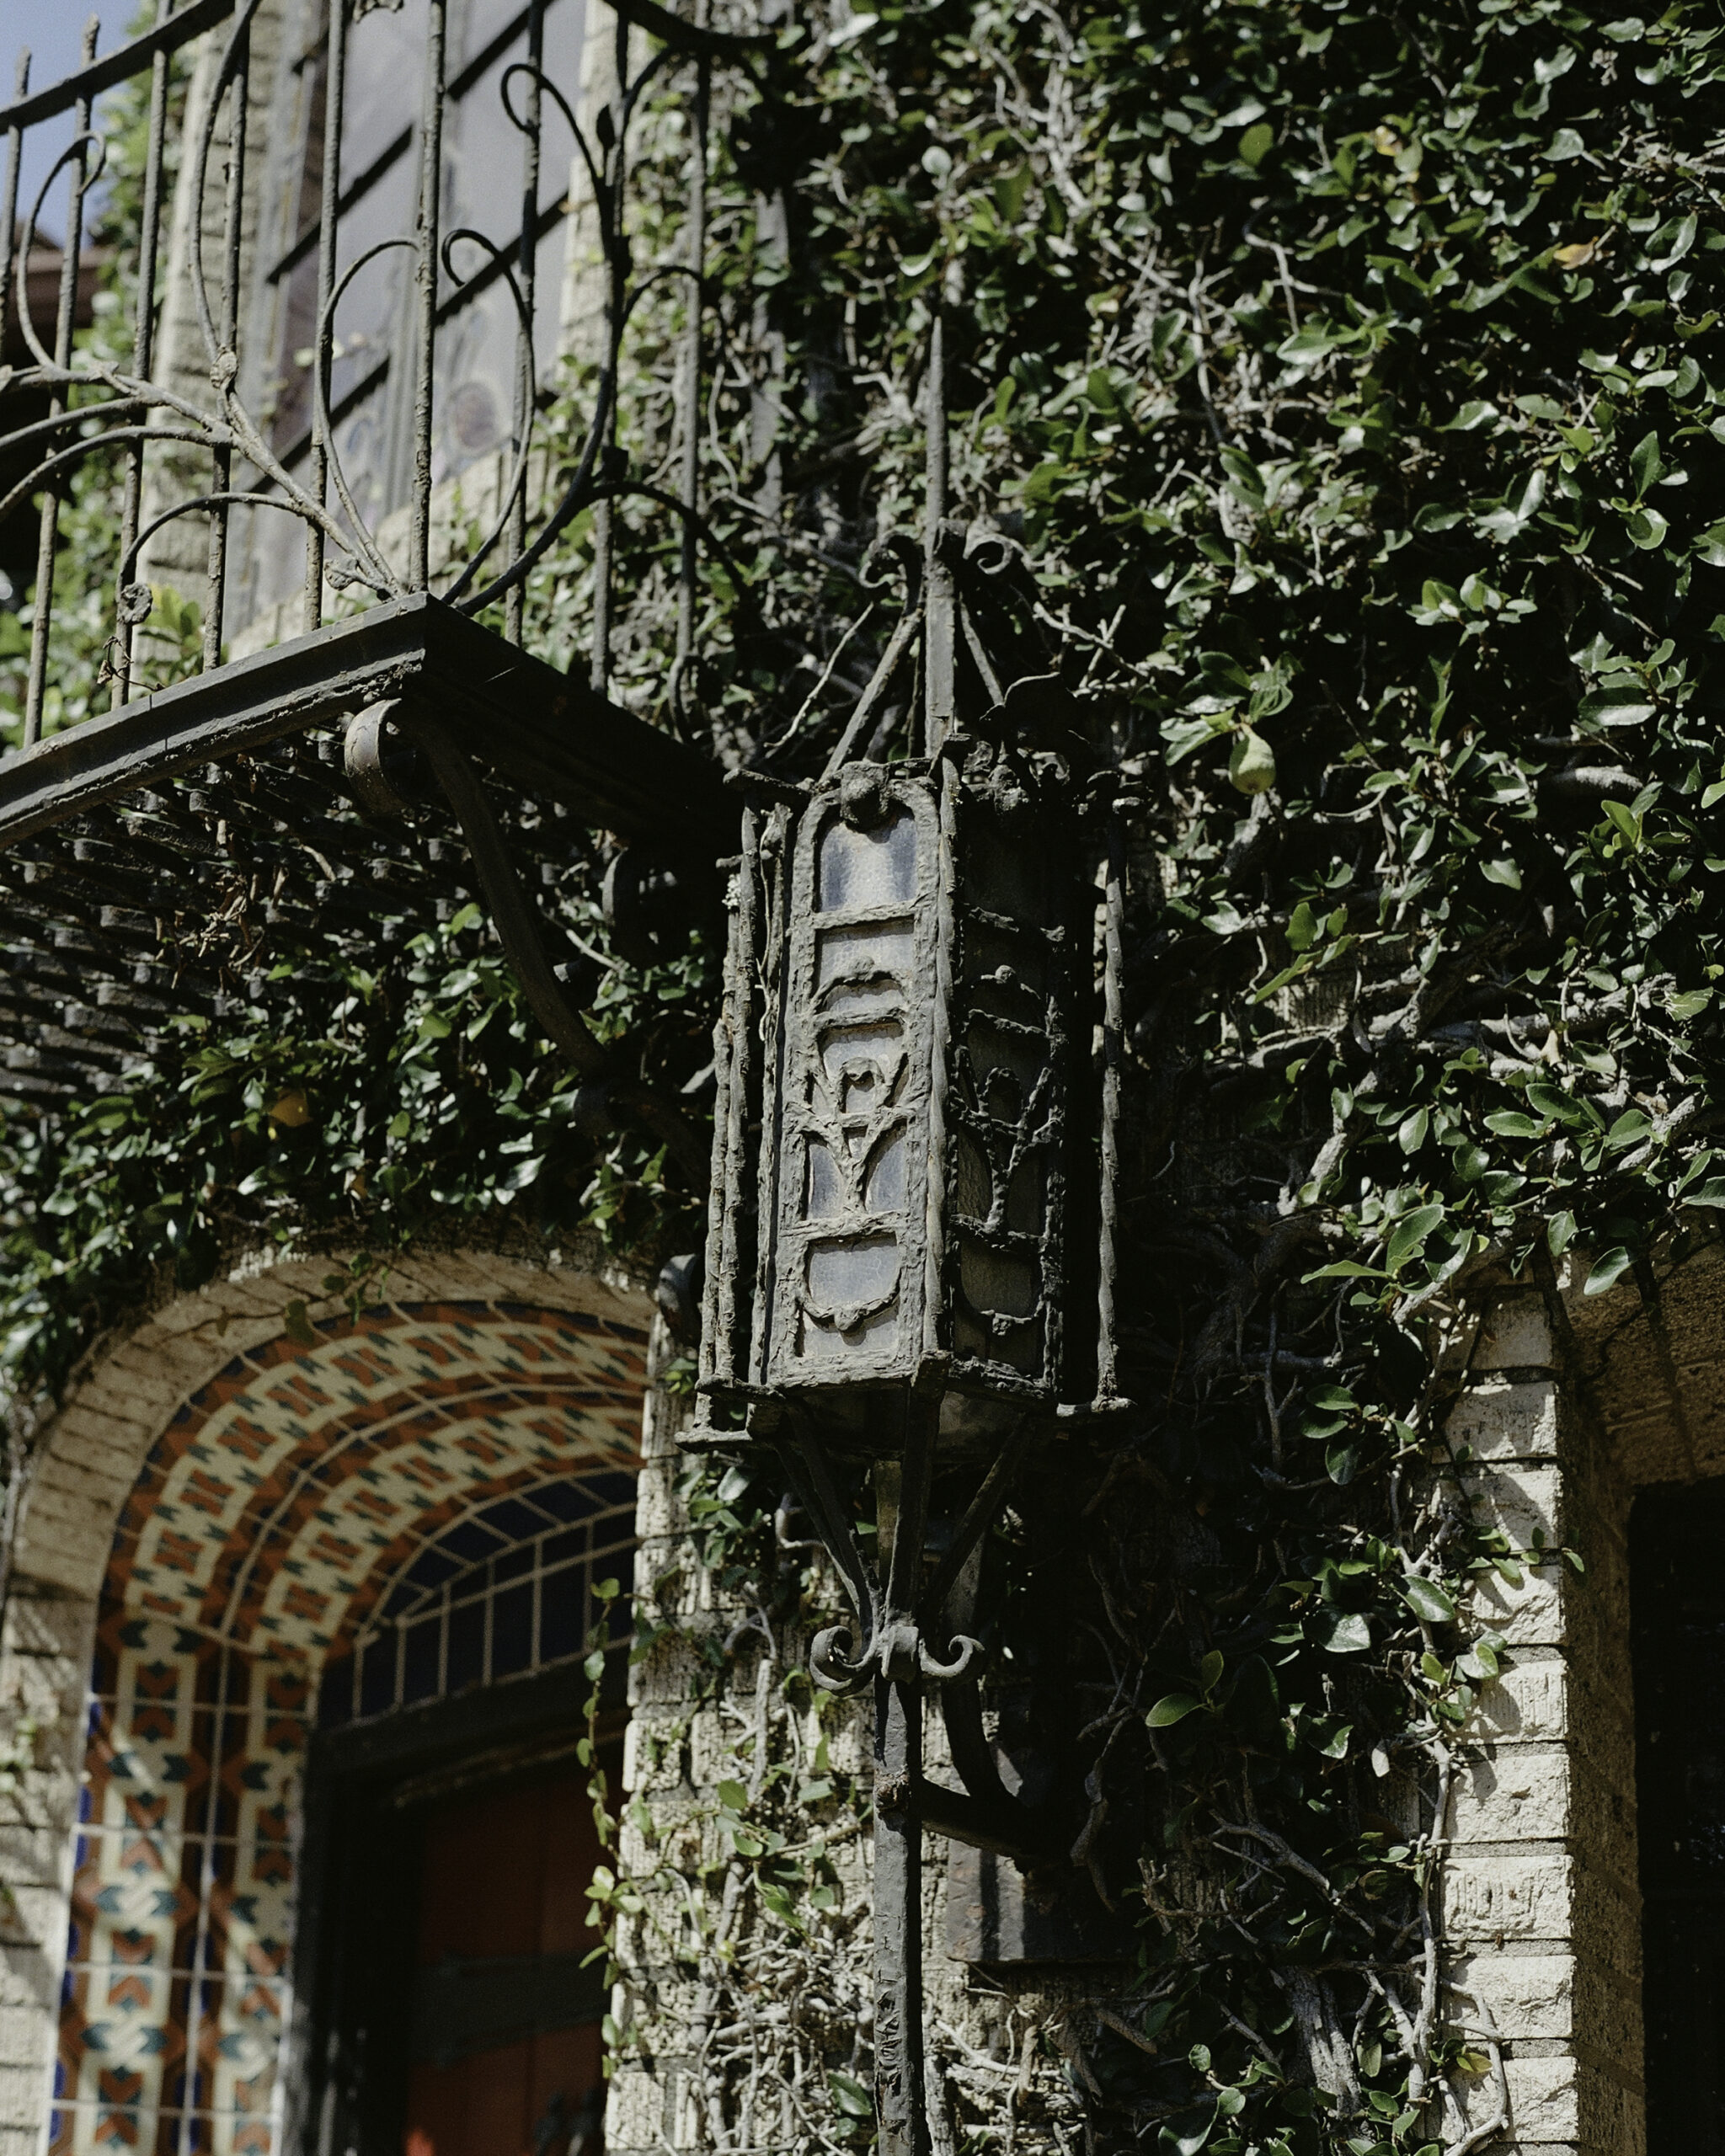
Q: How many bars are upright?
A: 9